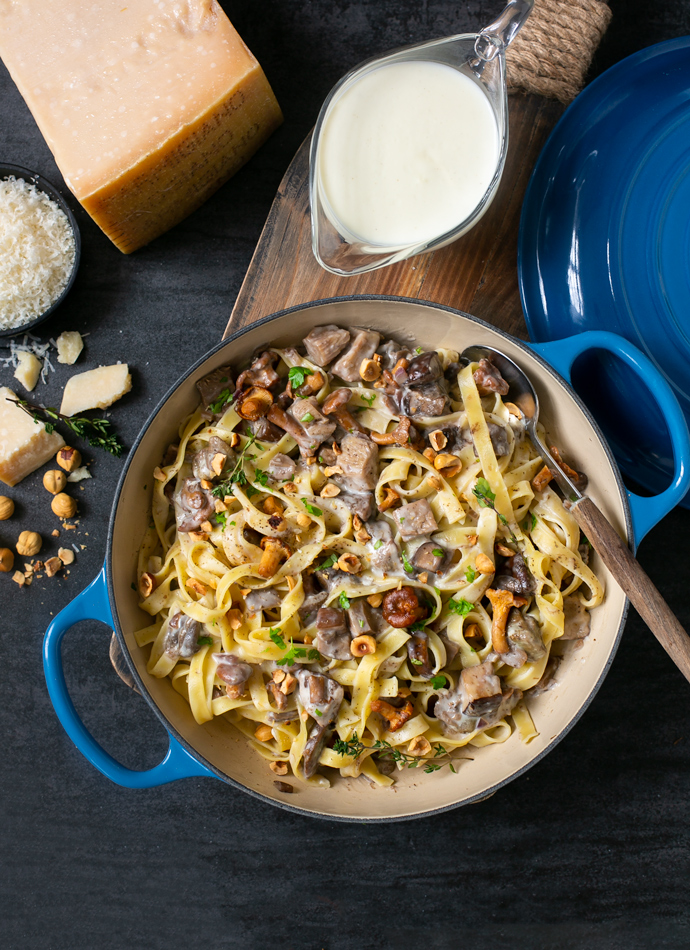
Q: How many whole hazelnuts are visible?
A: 6